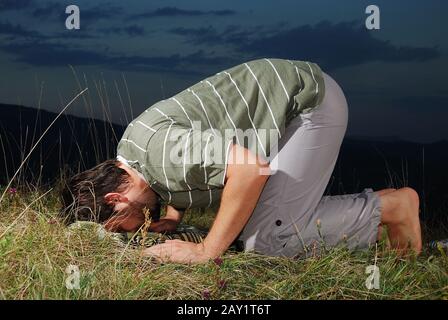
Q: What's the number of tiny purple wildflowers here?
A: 4